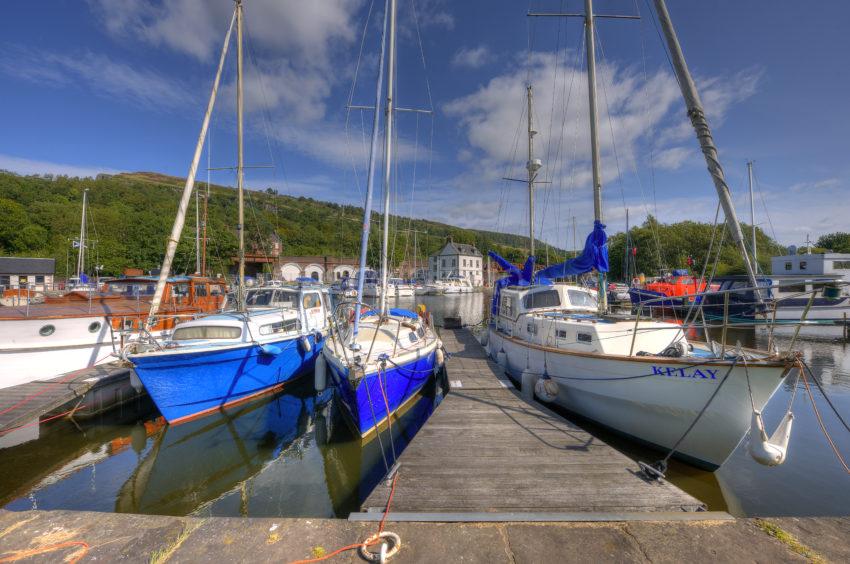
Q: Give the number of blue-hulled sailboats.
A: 2